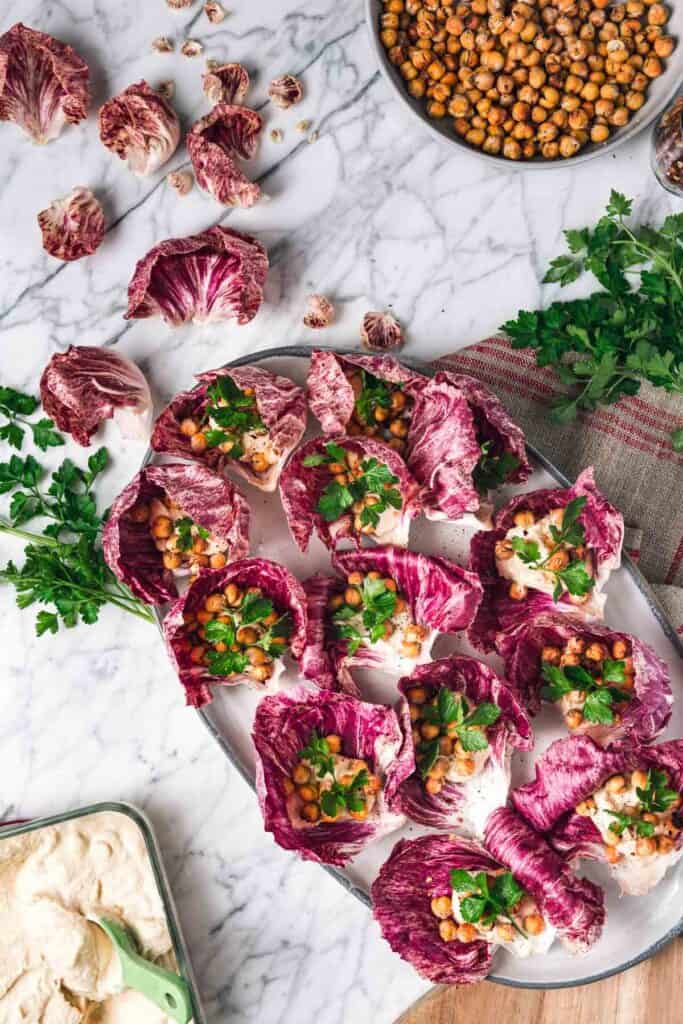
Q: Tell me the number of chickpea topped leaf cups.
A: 13